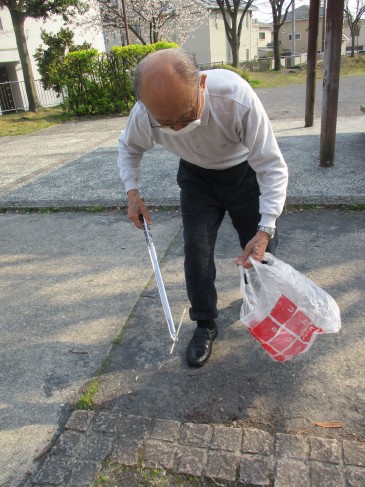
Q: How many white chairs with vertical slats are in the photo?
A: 0